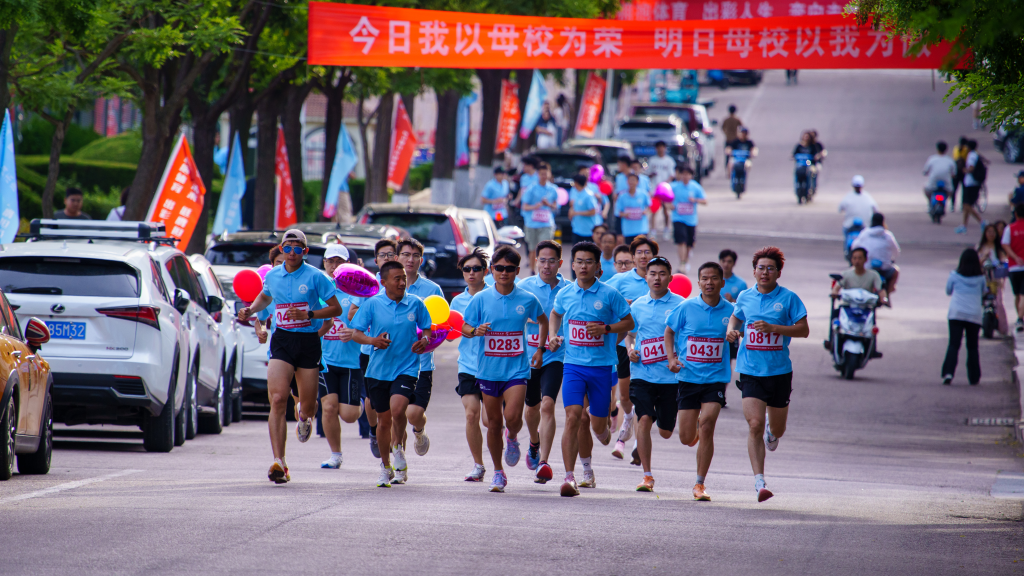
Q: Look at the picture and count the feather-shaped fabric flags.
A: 10